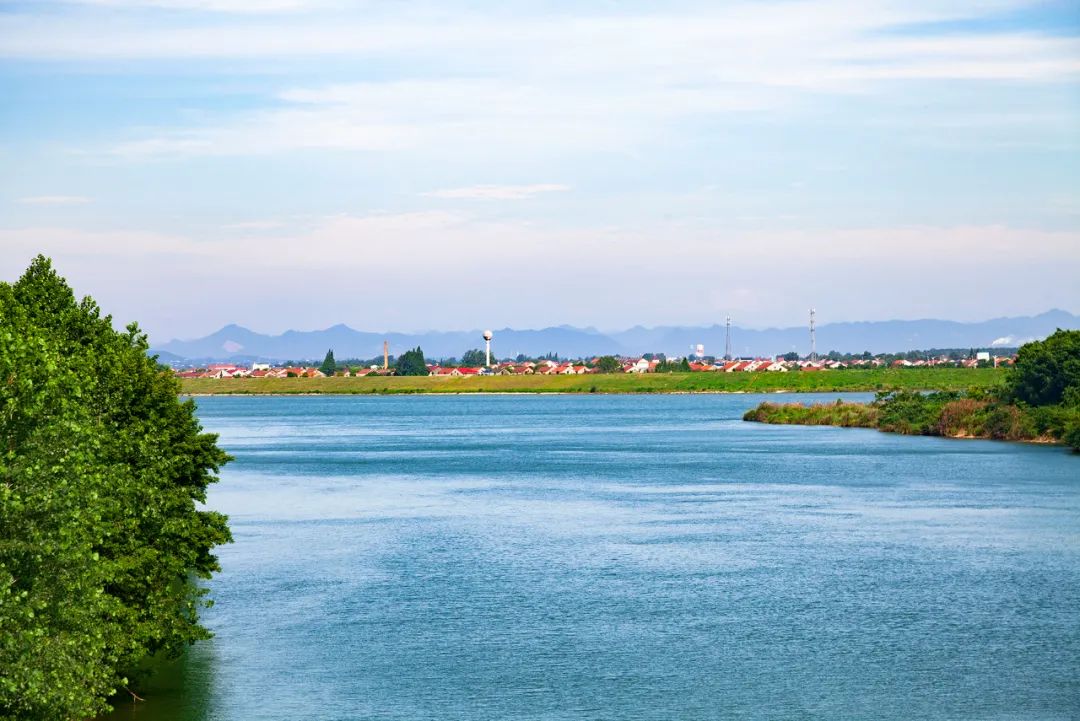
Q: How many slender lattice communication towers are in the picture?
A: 2